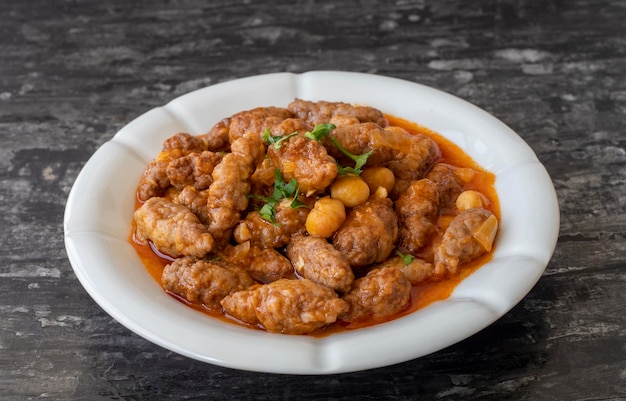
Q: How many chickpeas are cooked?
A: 4